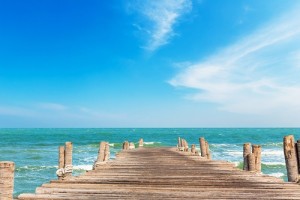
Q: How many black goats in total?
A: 0